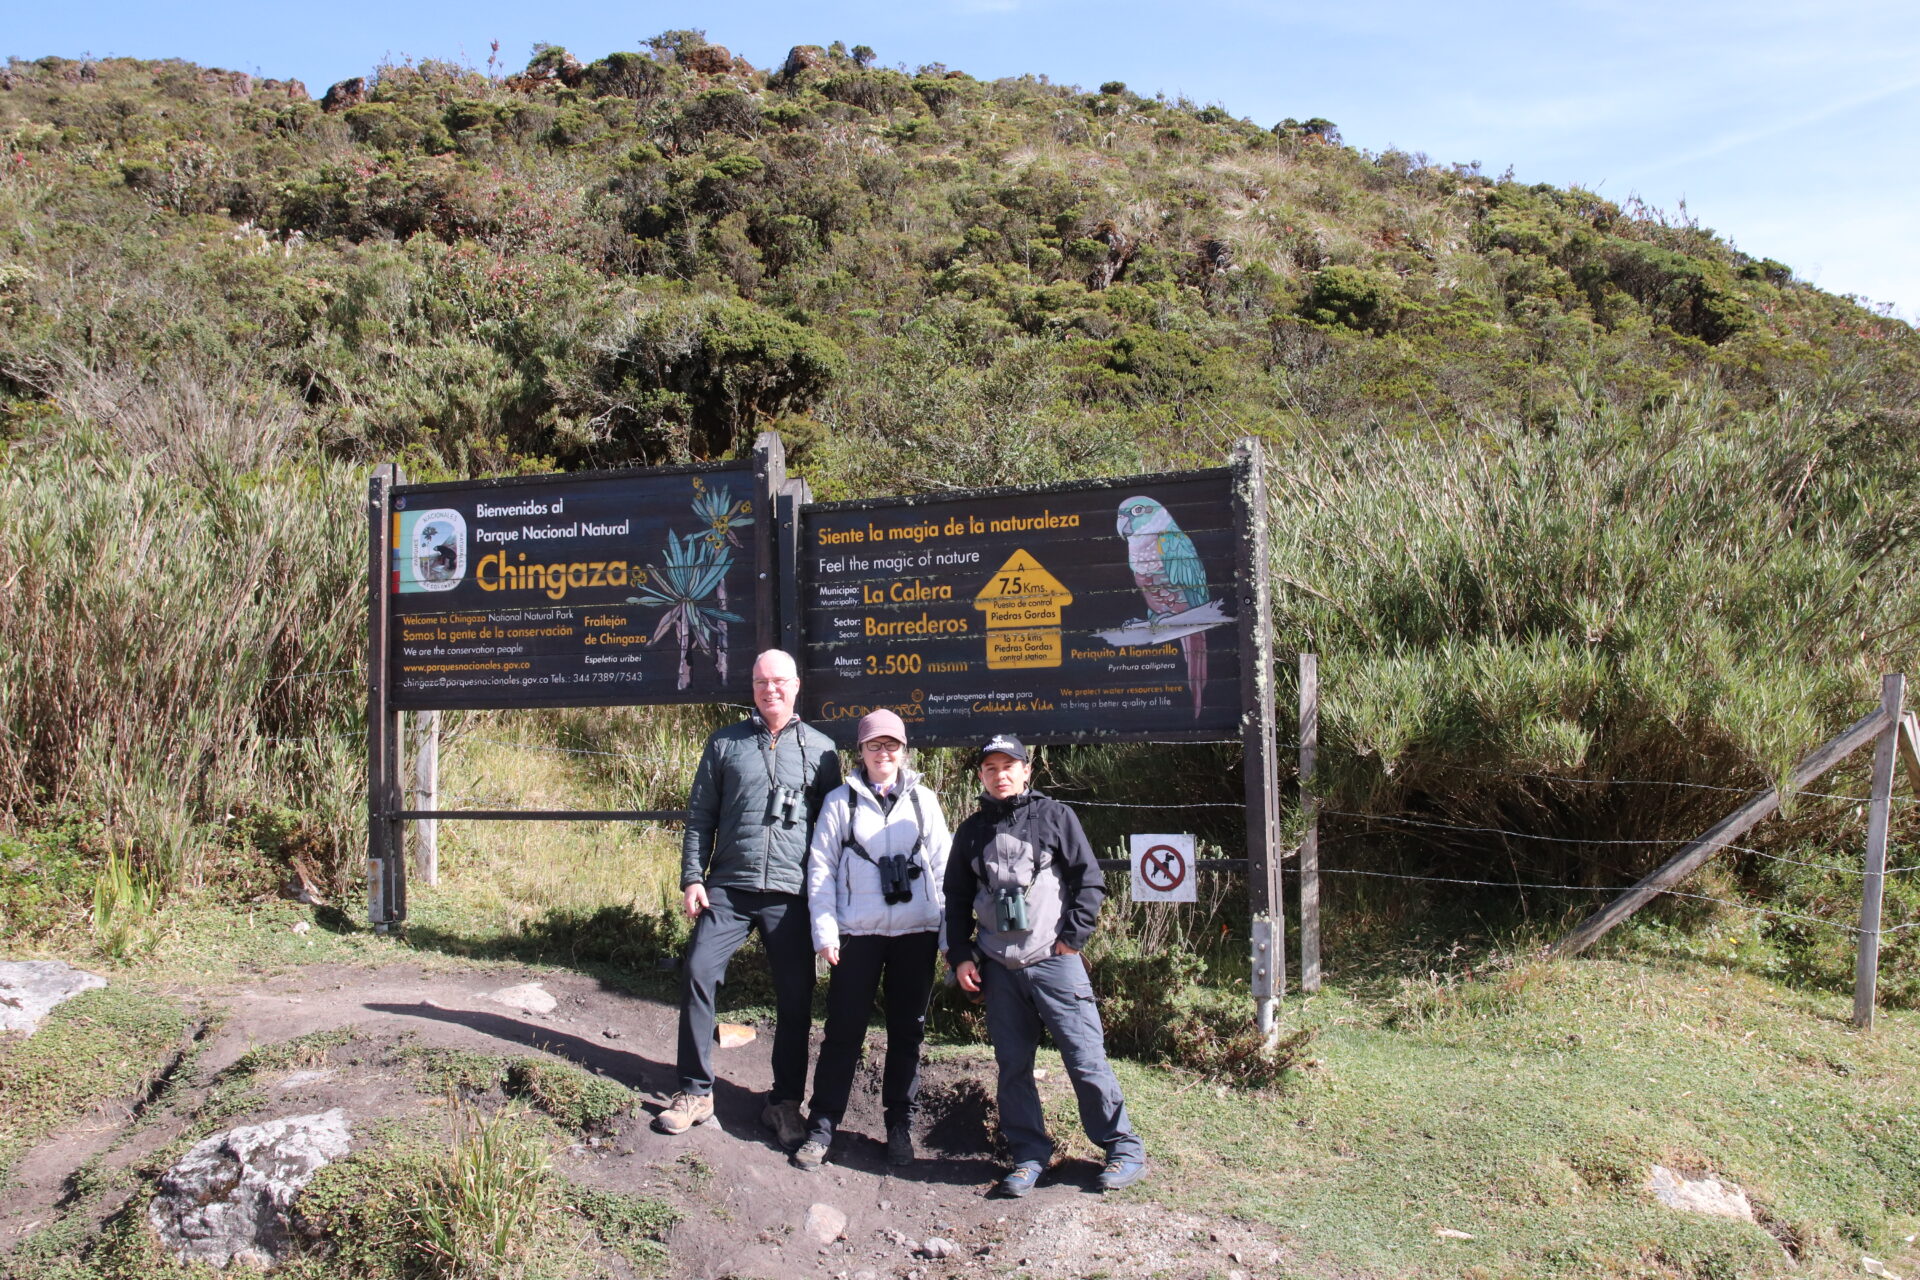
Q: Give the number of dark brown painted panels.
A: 2